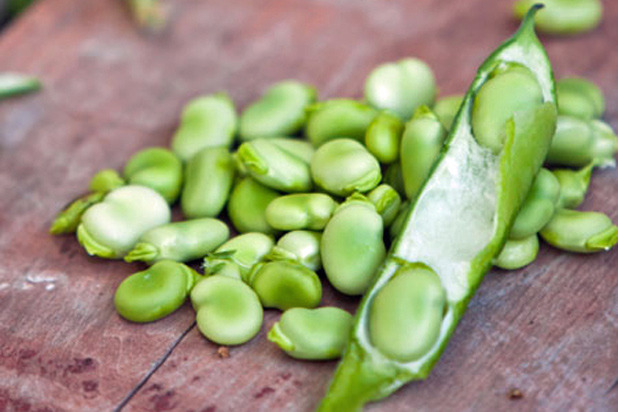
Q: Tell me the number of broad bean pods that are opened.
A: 1